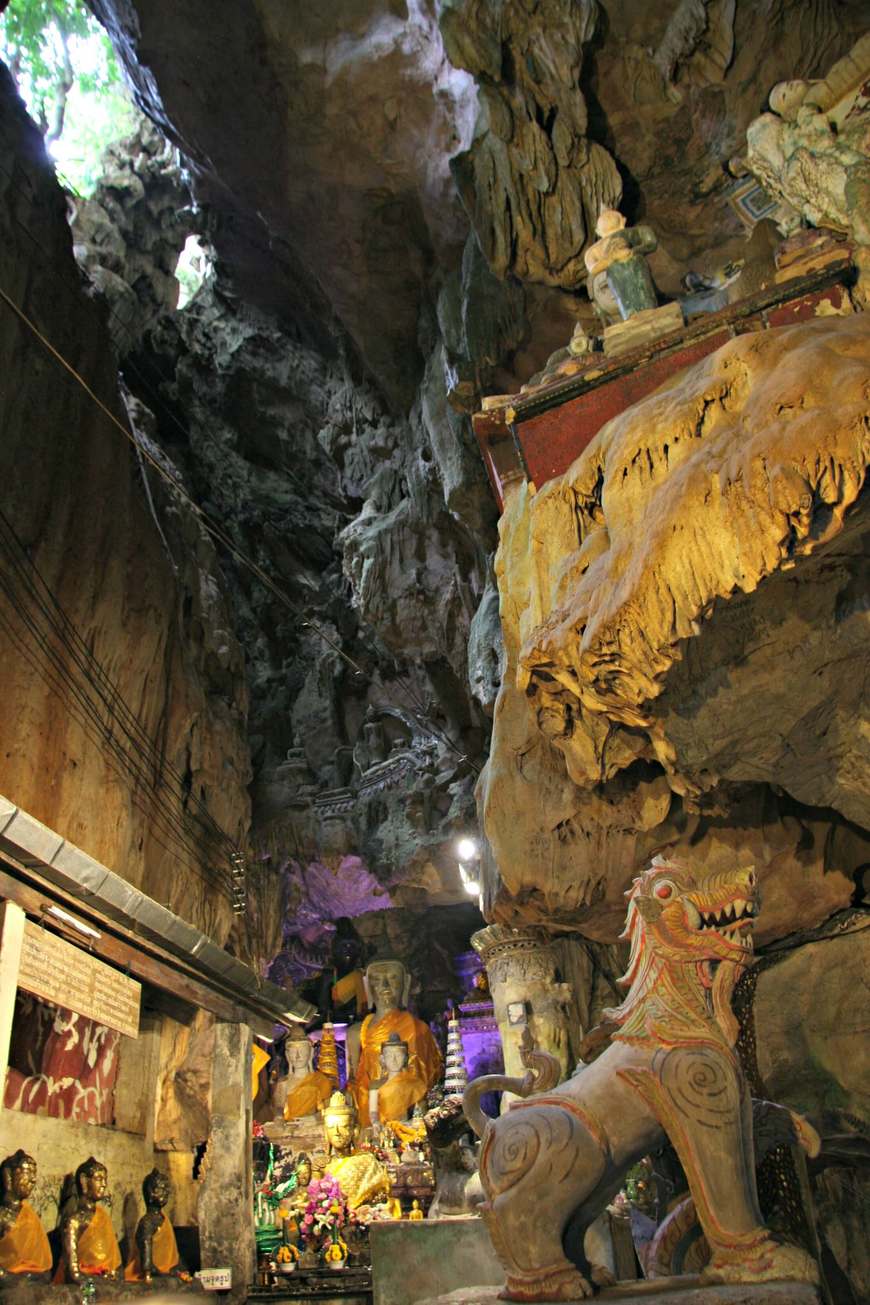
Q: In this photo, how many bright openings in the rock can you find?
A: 2